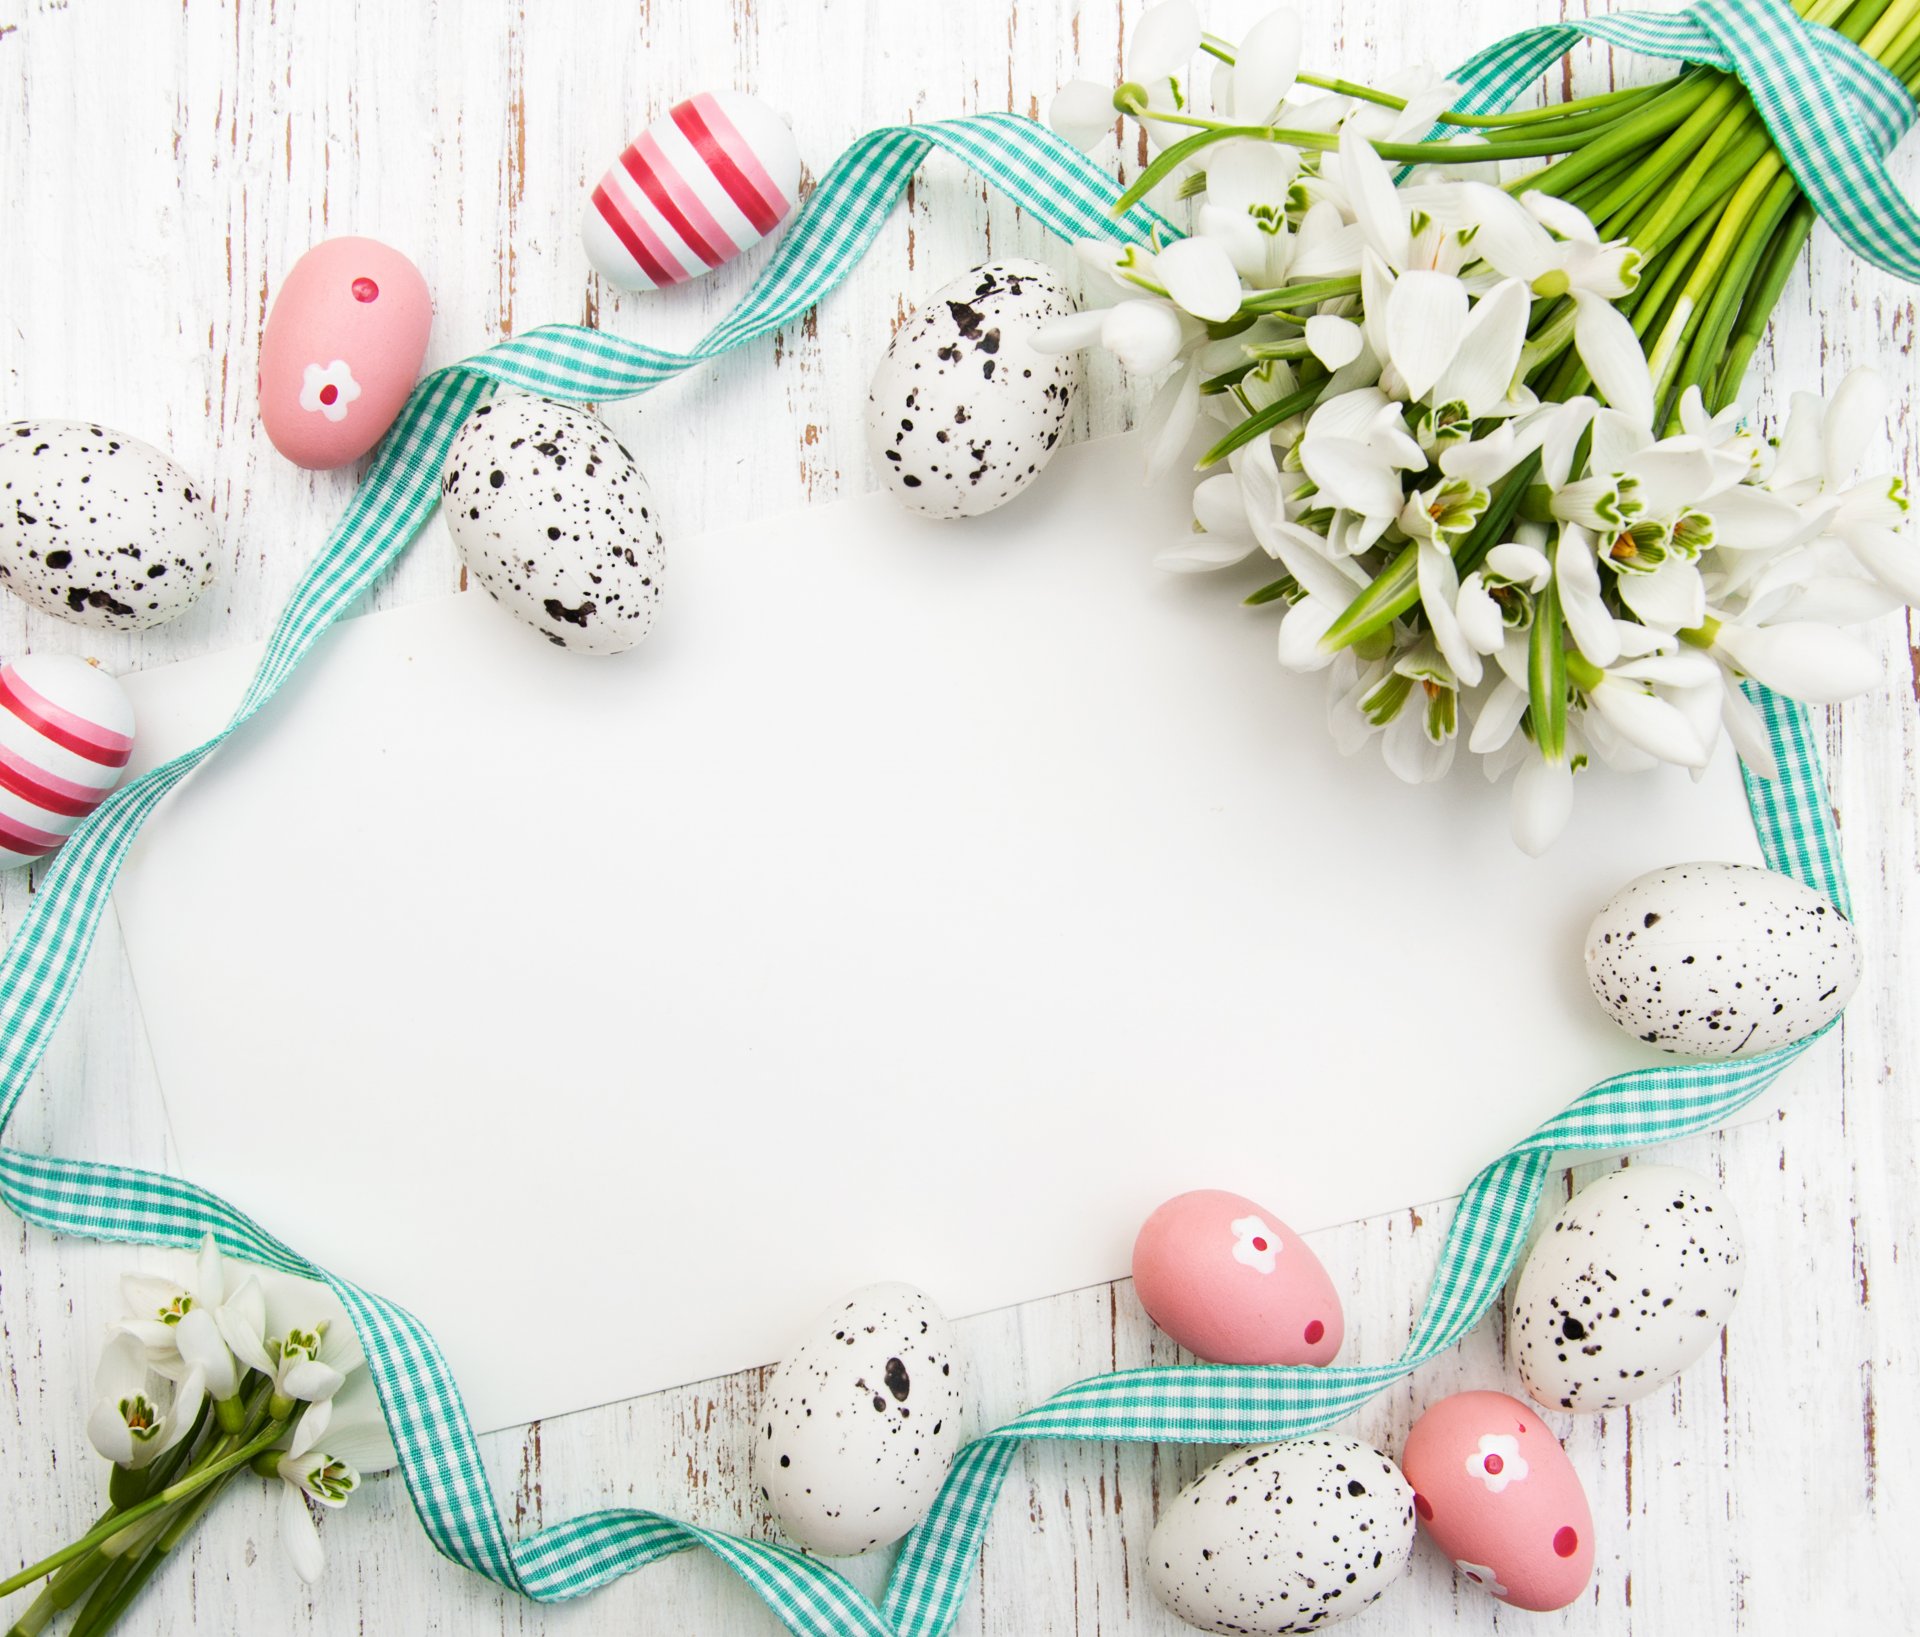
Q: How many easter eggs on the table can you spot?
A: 12